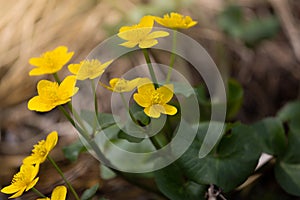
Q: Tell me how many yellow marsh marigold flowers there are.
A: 10